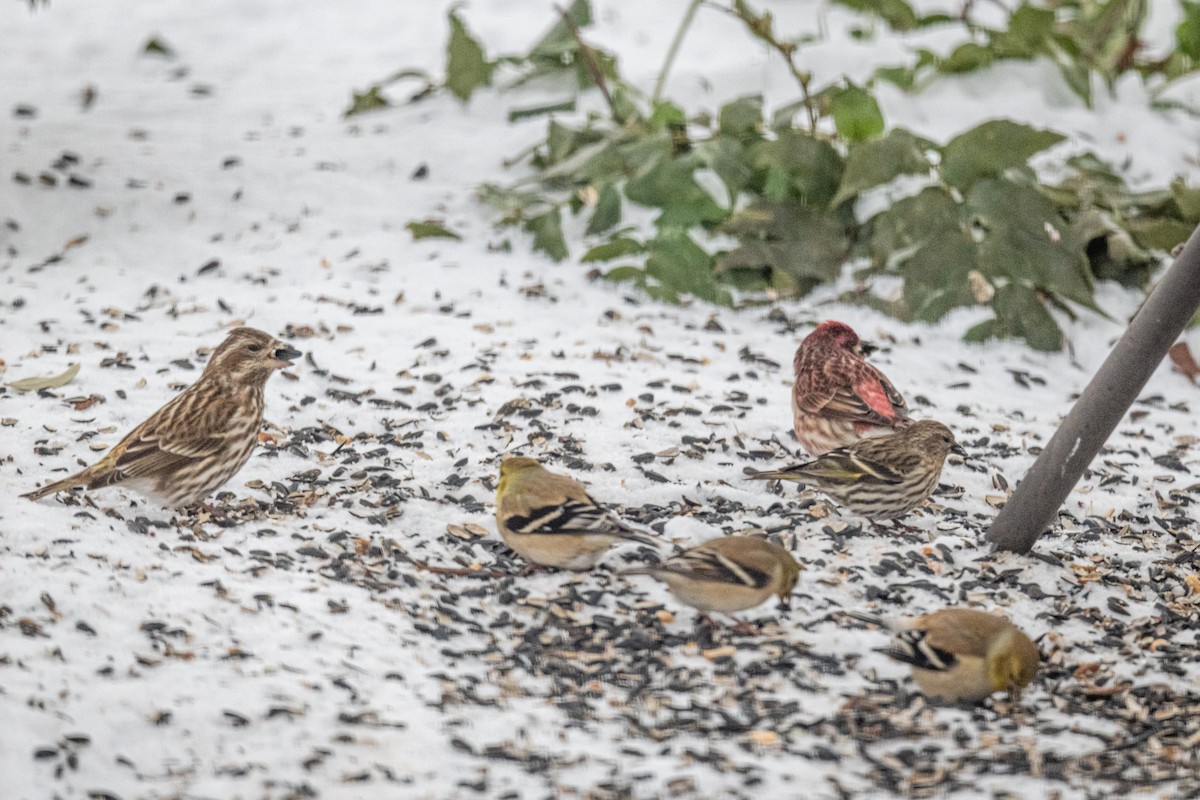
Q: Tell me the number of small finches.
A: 6